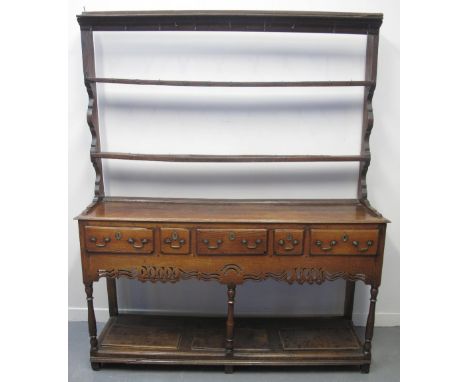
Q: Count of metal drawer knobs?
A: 8